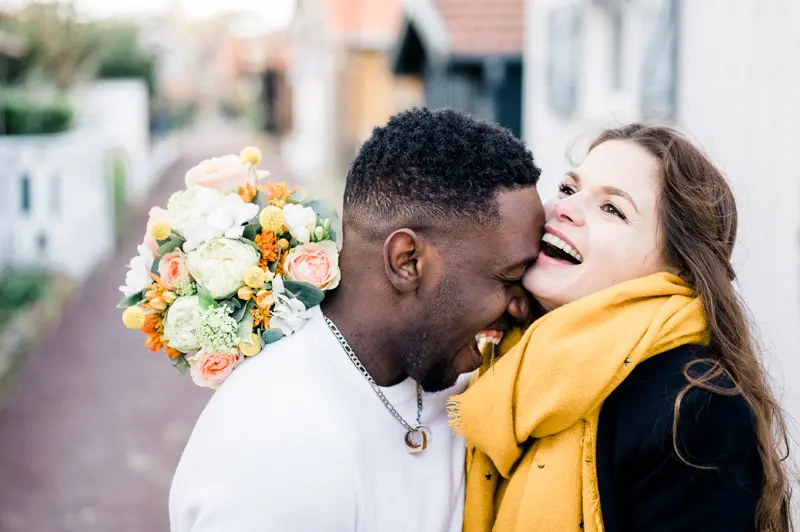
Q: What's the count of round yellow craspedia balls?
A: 6